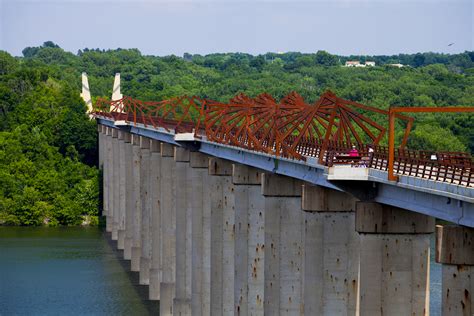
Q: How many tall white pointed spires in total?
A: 2